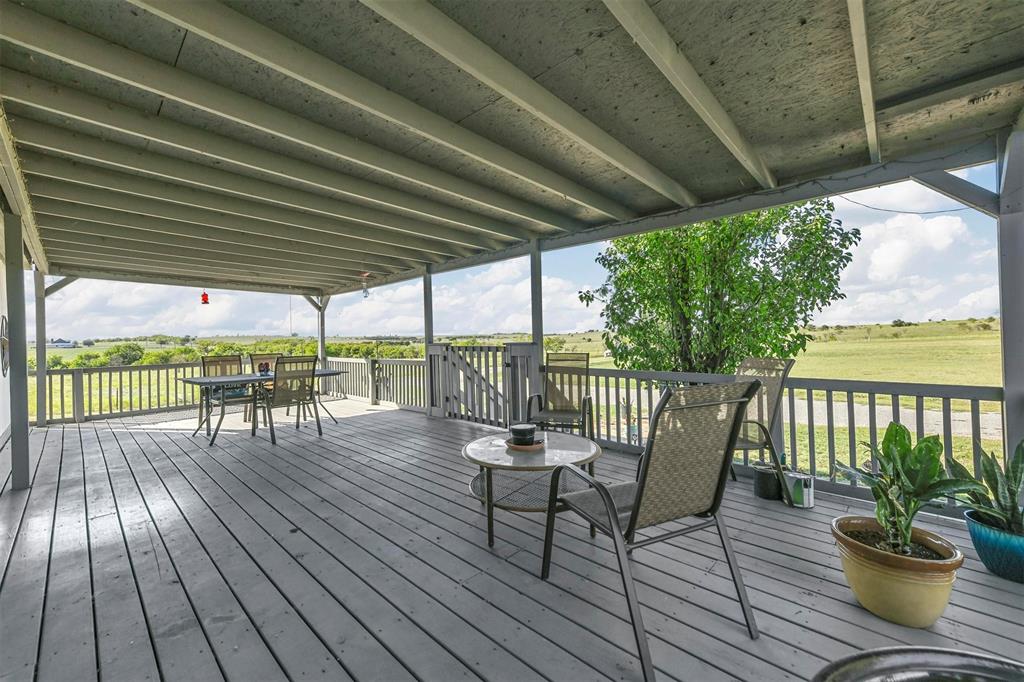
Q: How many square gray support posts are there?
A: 6